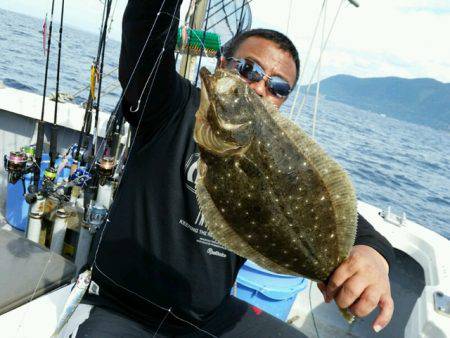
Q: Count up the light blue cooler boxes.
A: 1